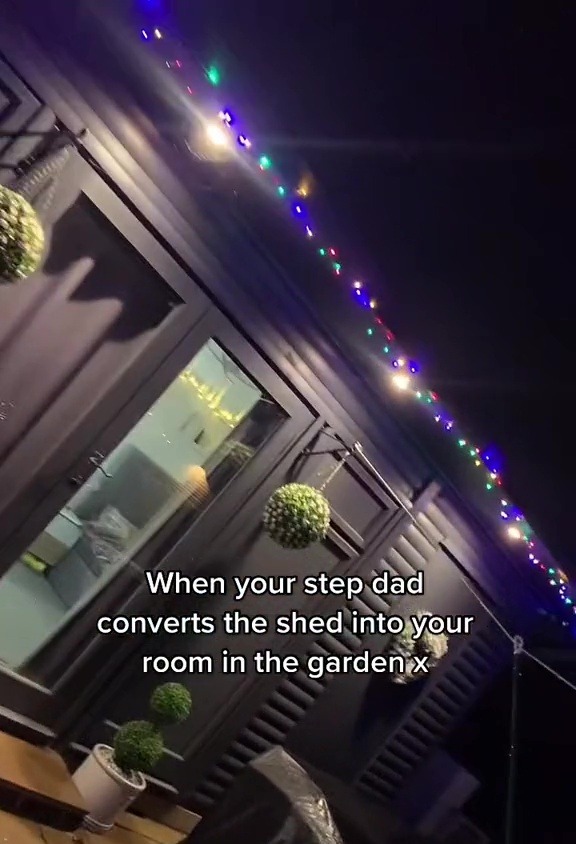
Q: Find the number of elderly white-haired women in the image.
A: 0